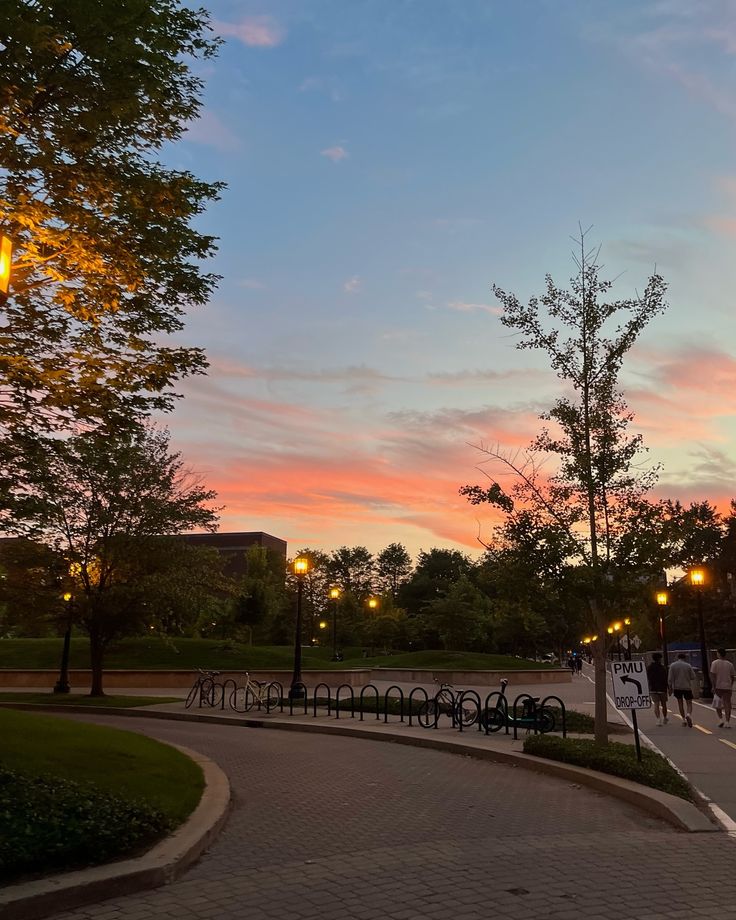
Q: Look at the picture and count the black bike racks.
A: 15